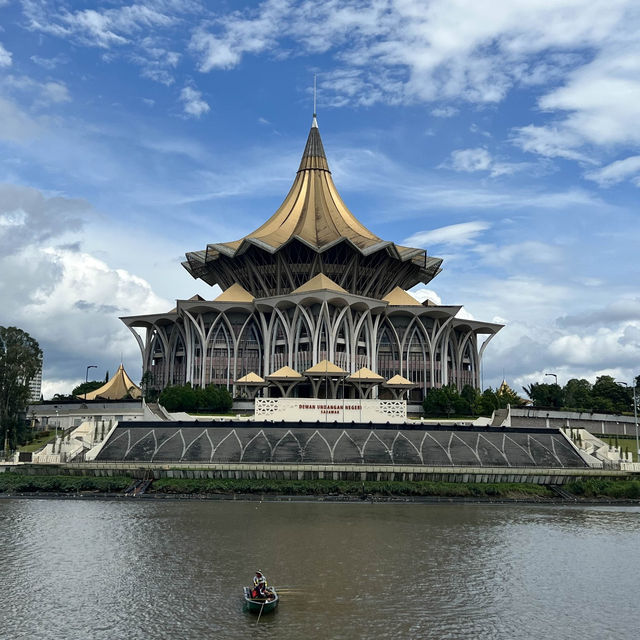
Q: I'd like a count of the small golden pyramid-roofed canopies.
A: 5